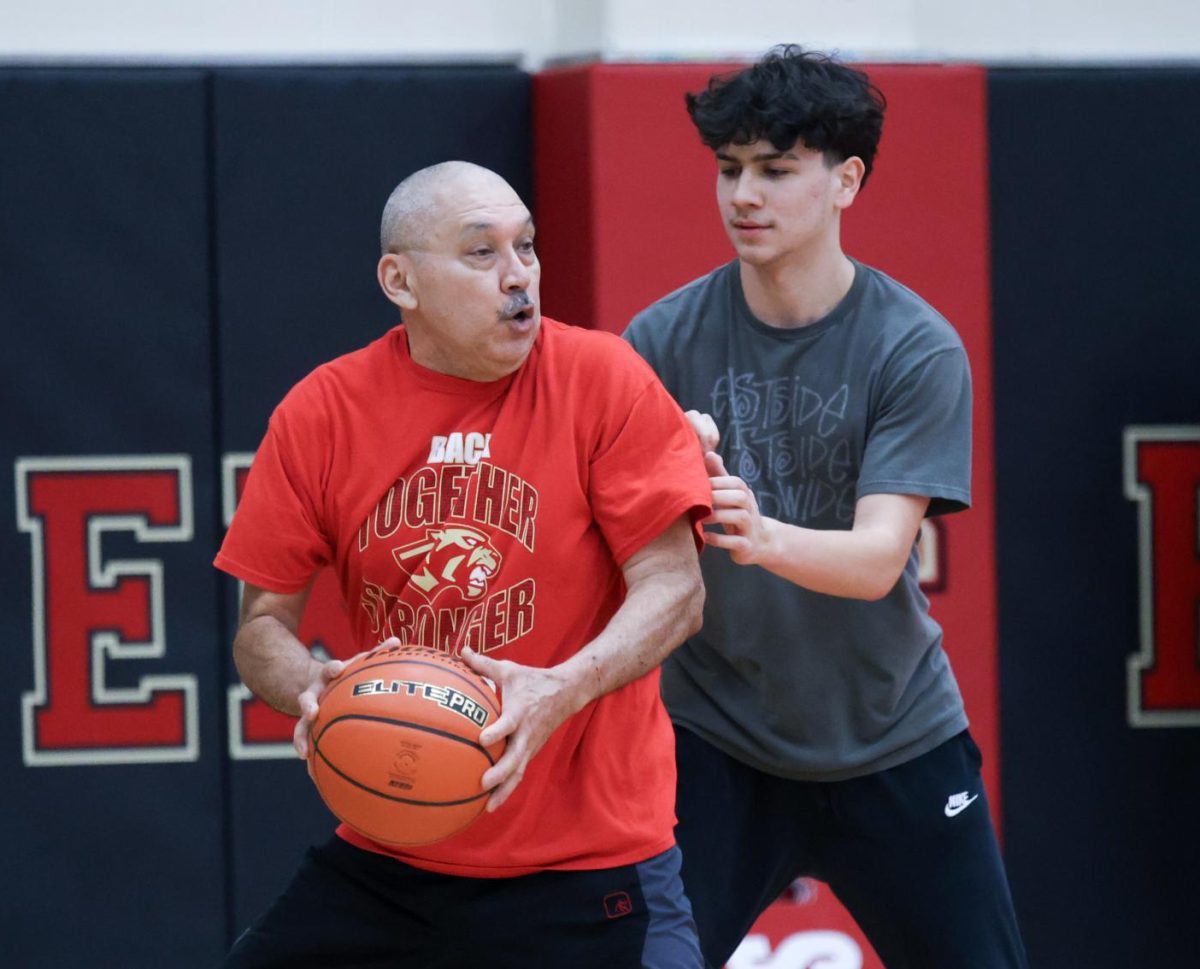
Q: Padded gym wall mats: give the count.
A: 4